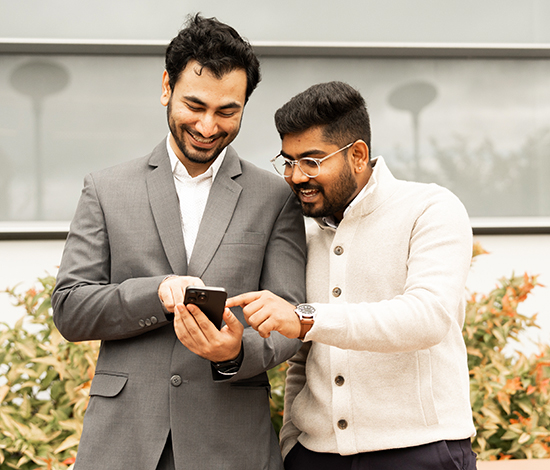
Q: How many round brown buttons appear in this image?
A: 4